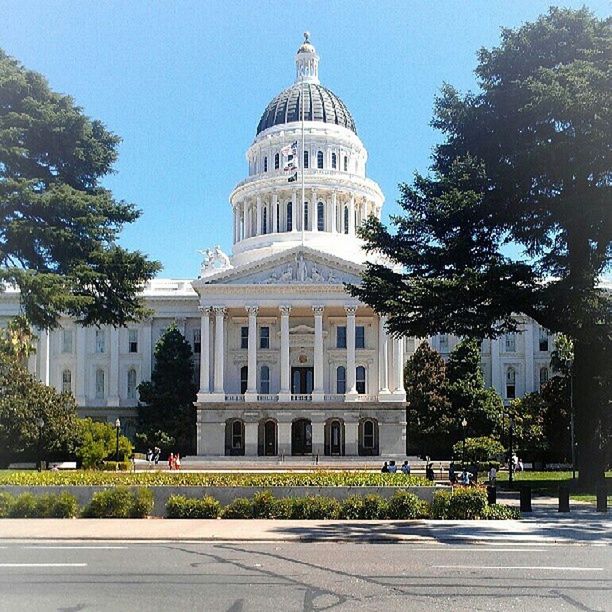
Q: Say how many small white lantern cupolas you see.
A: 1